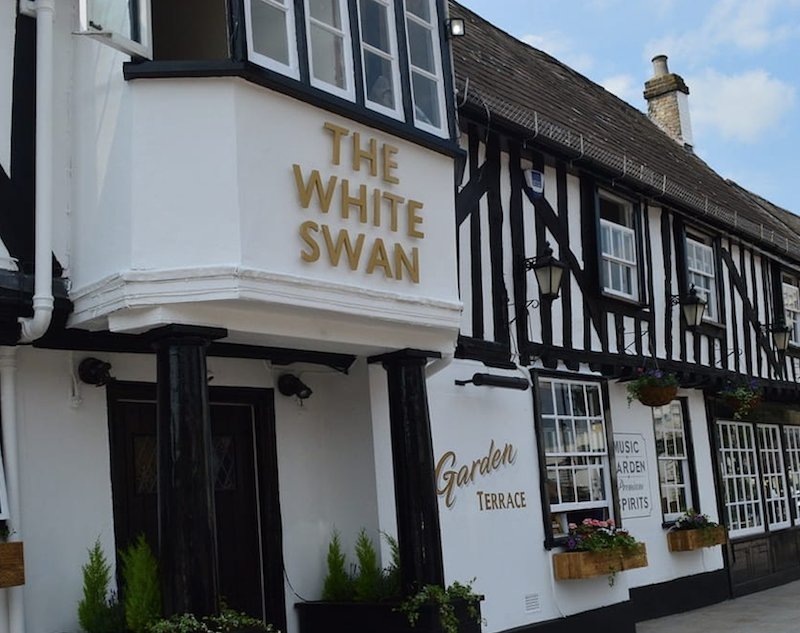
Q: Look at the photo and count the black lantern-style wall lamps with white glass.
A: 3